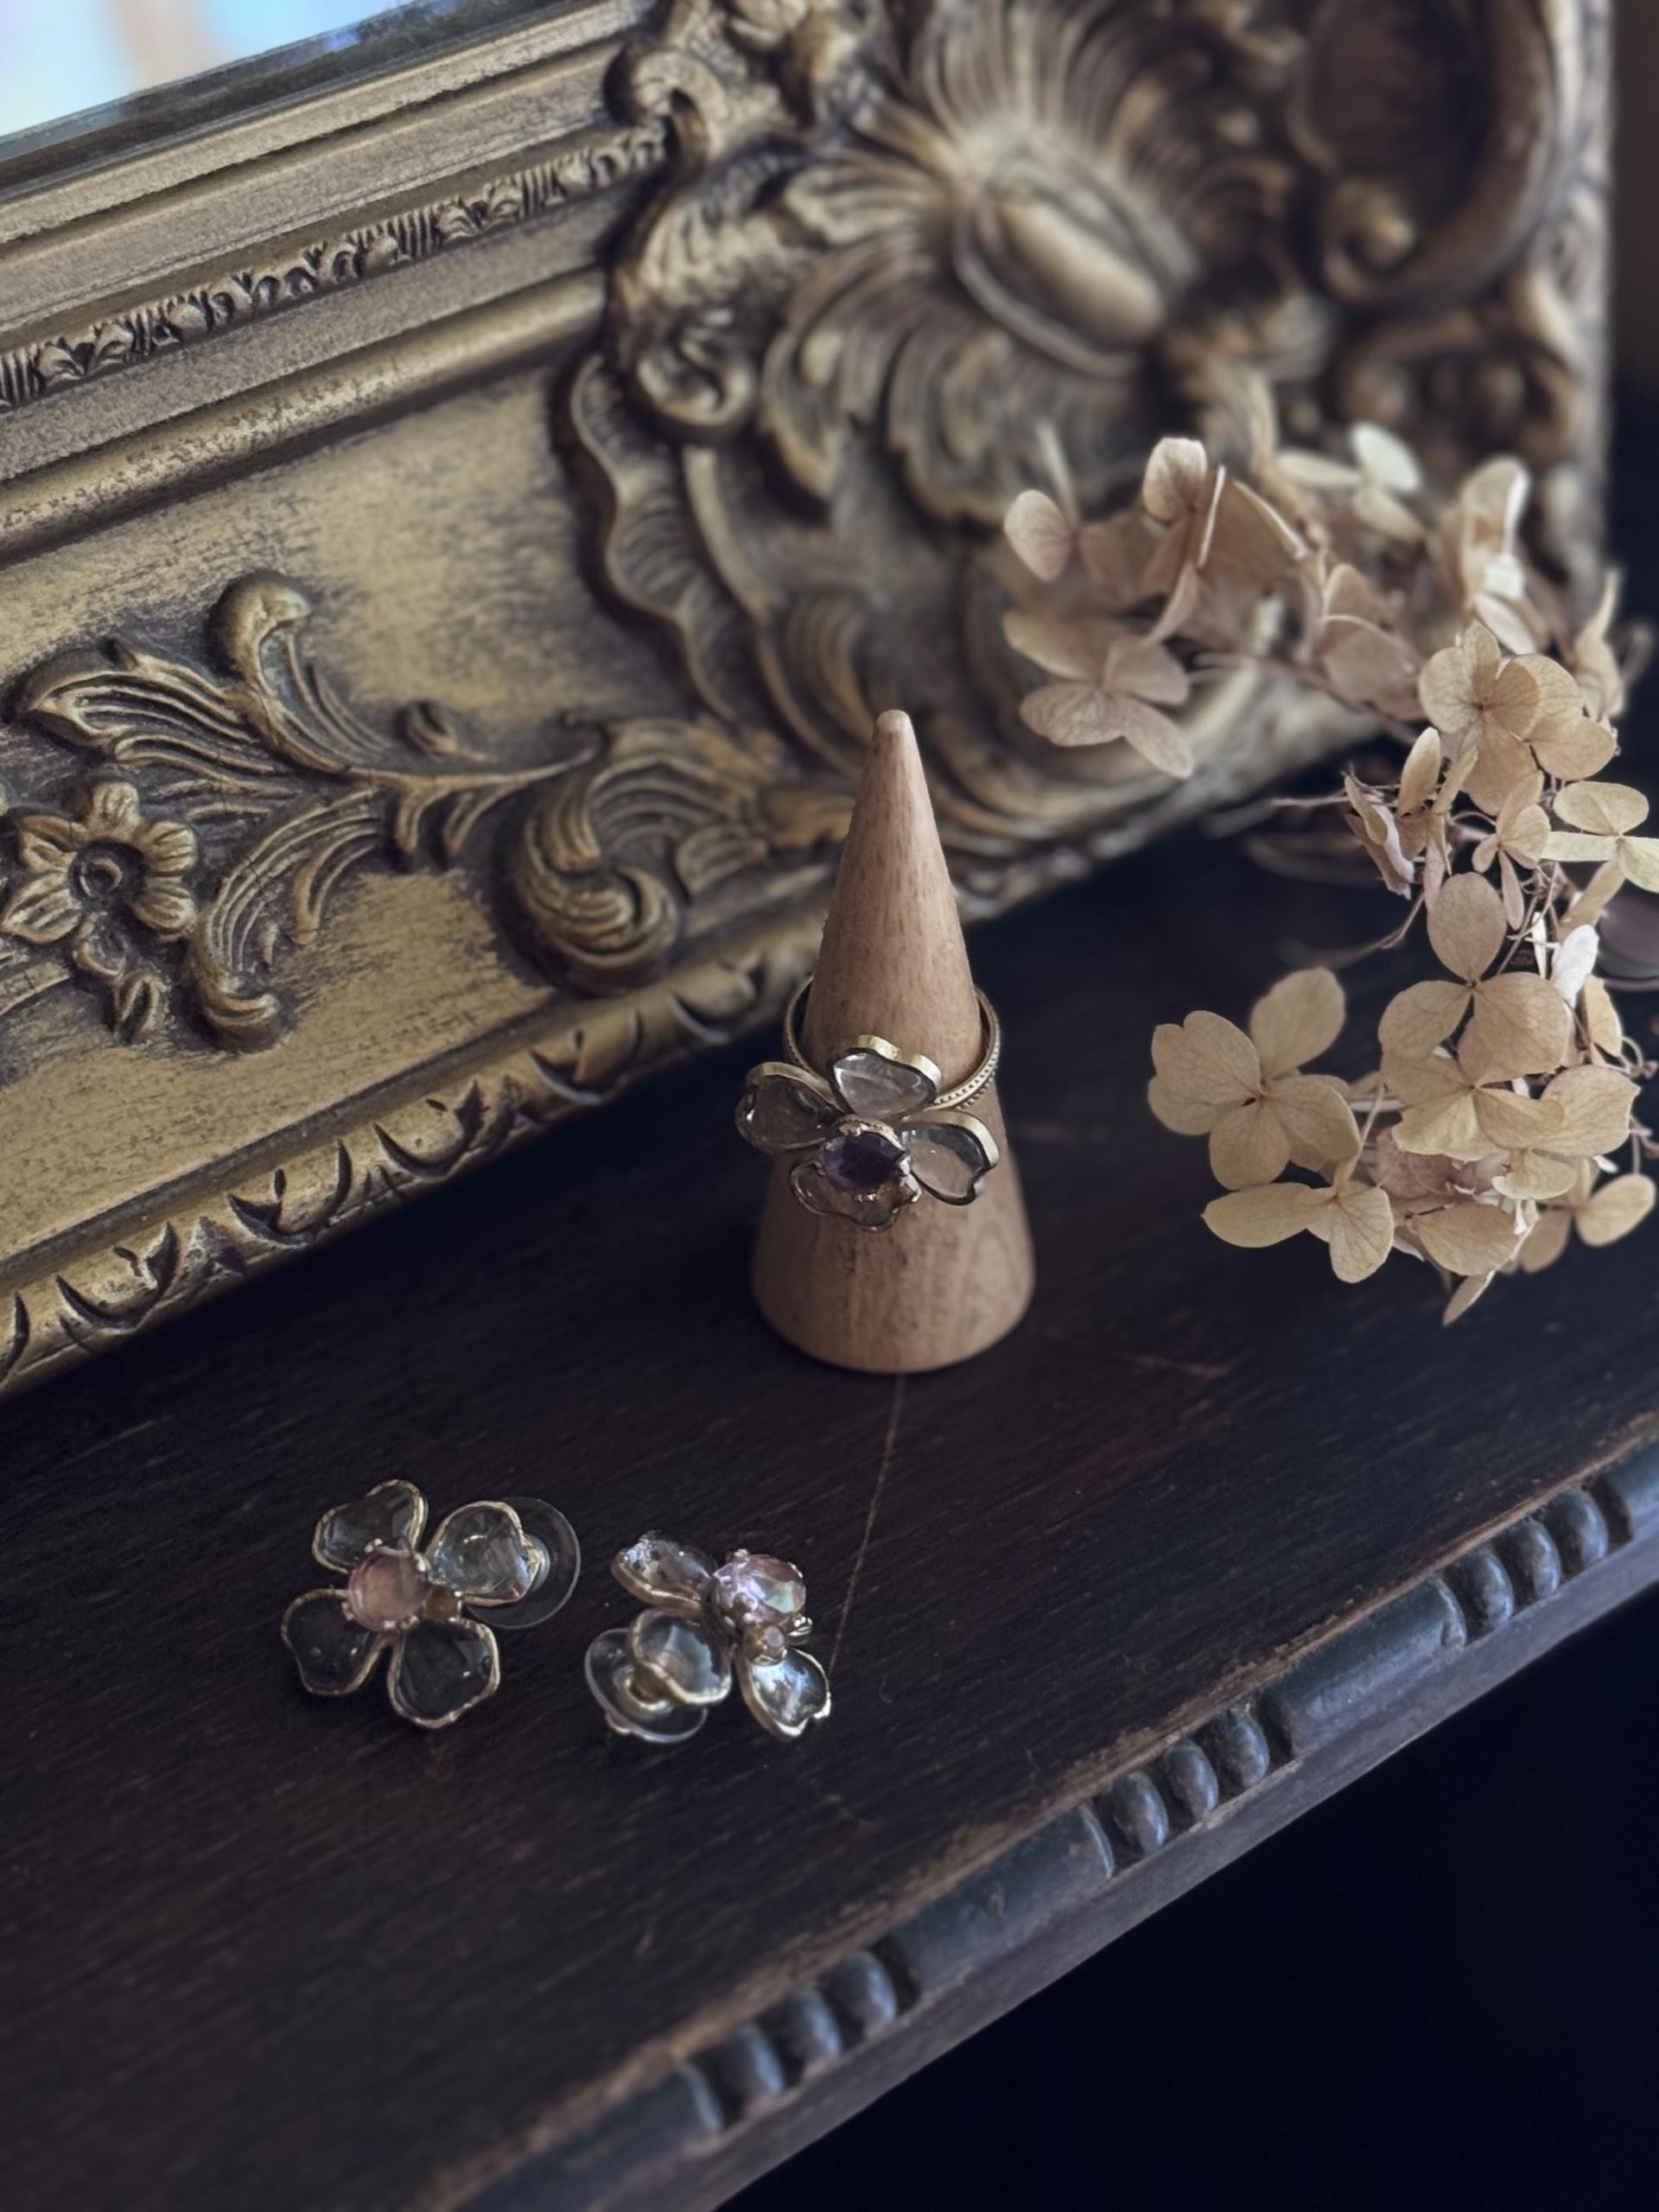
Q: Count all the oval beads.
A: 9